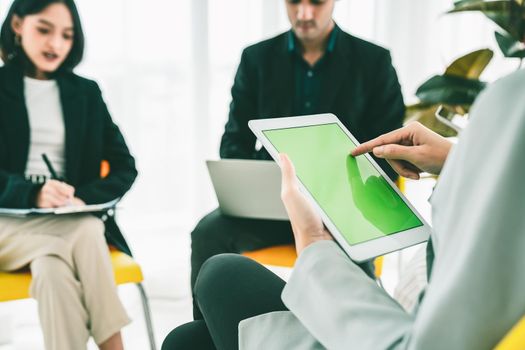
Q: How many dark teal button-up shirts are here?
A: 1